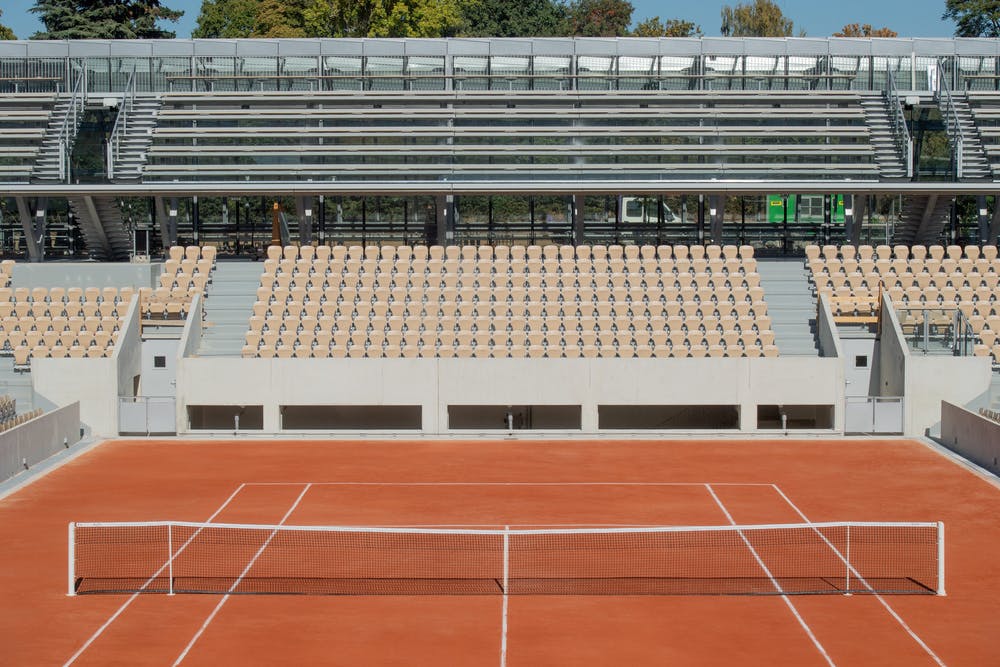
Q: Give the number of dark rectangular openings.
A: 5